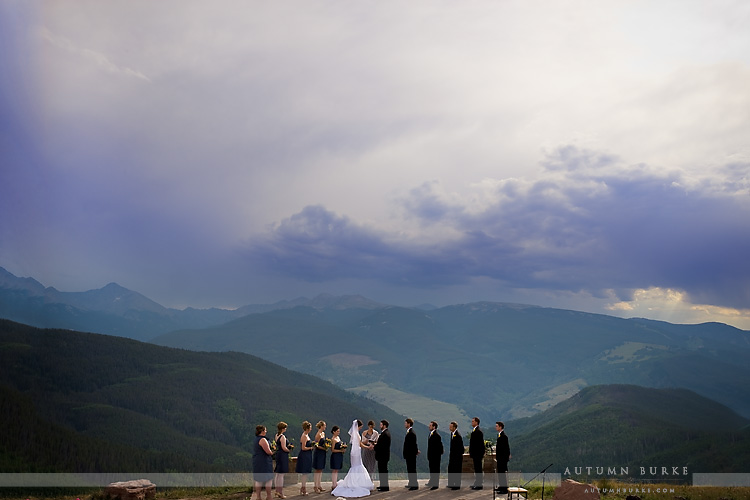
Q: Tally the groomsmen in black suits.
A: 5